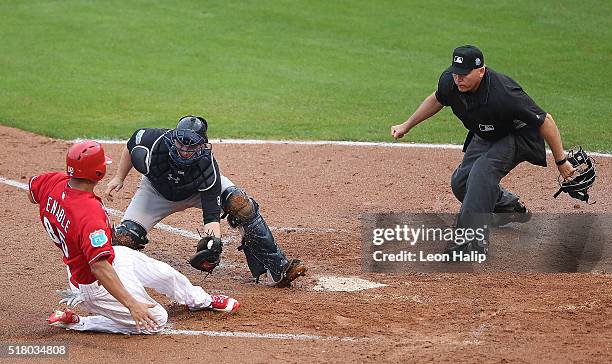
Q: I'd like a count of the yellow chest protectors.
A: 0